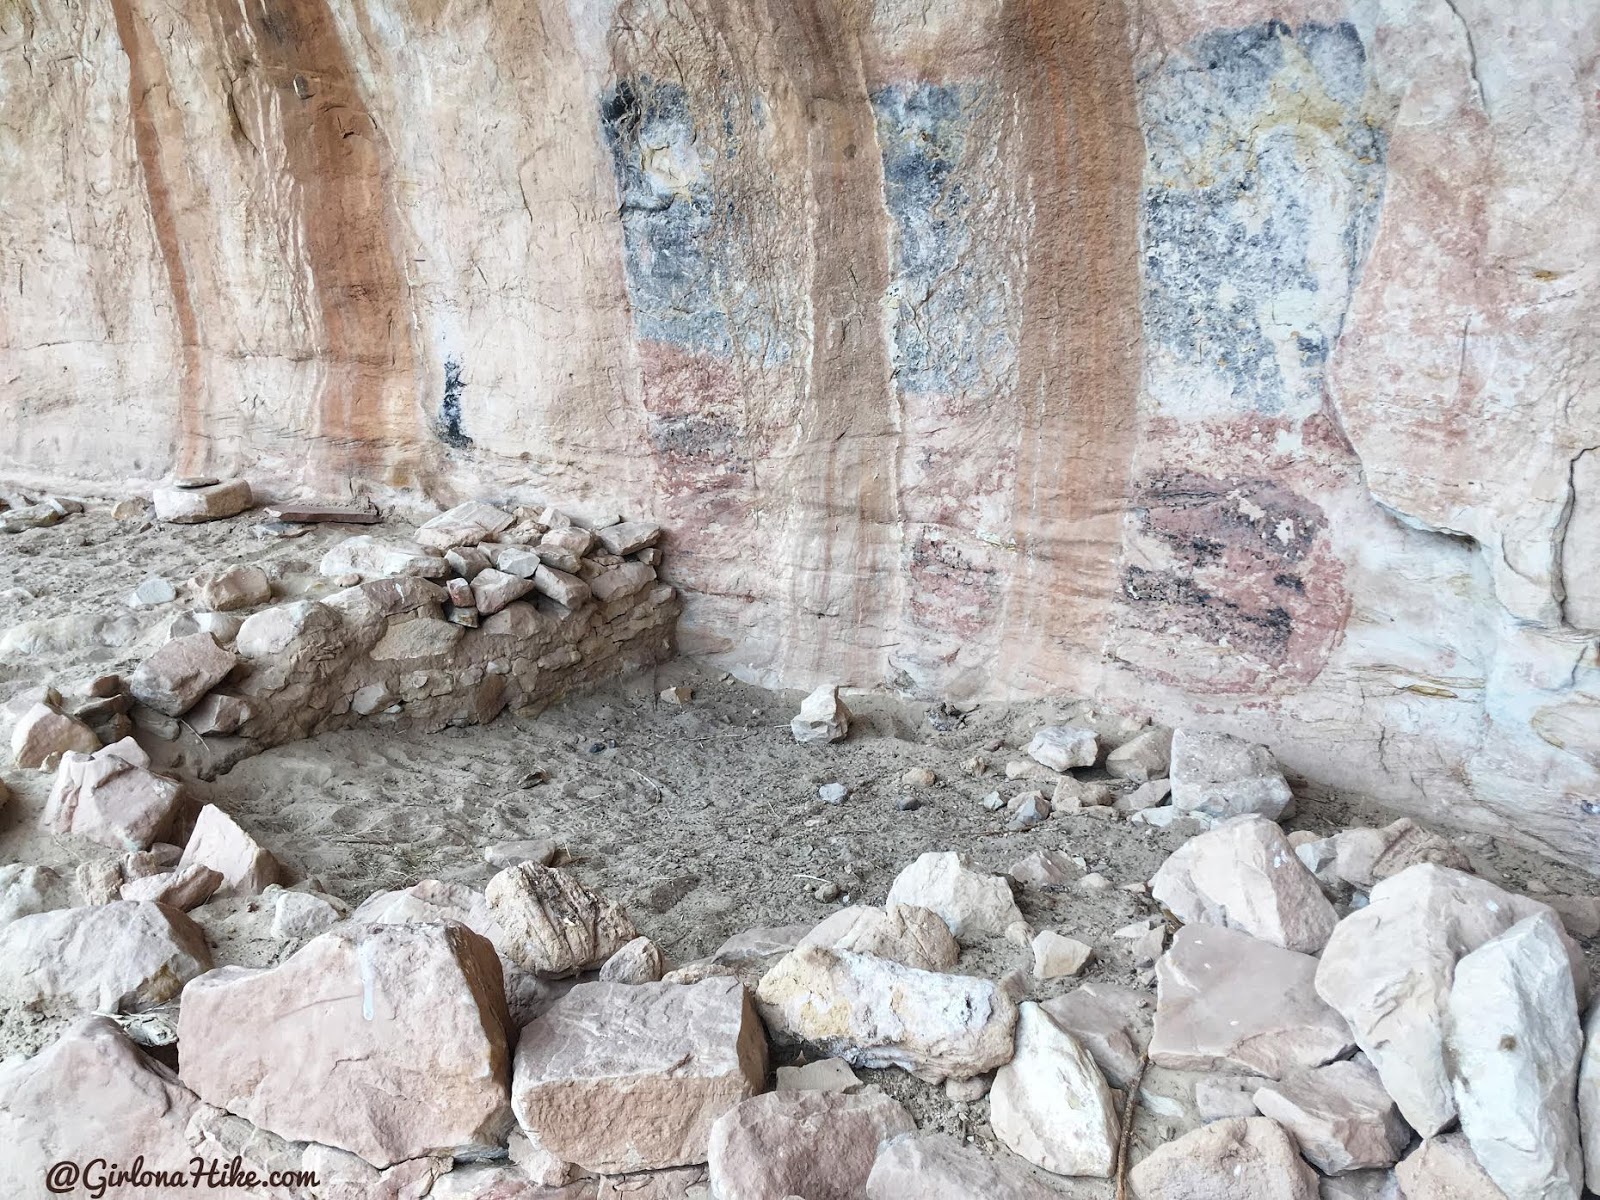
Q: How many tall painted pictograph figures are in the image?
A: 3